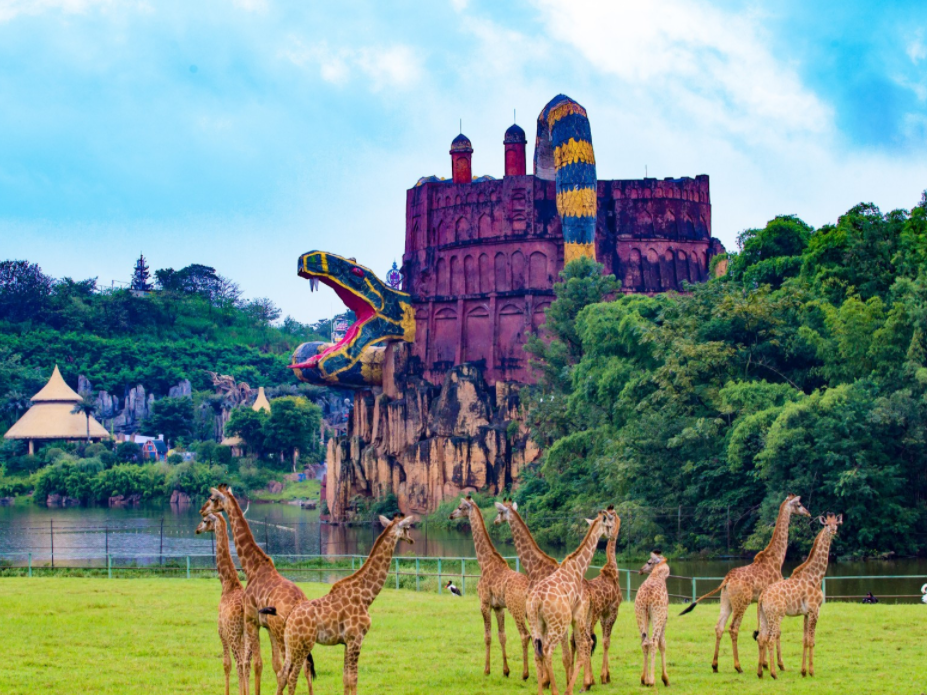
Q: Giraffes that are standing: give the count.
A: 10